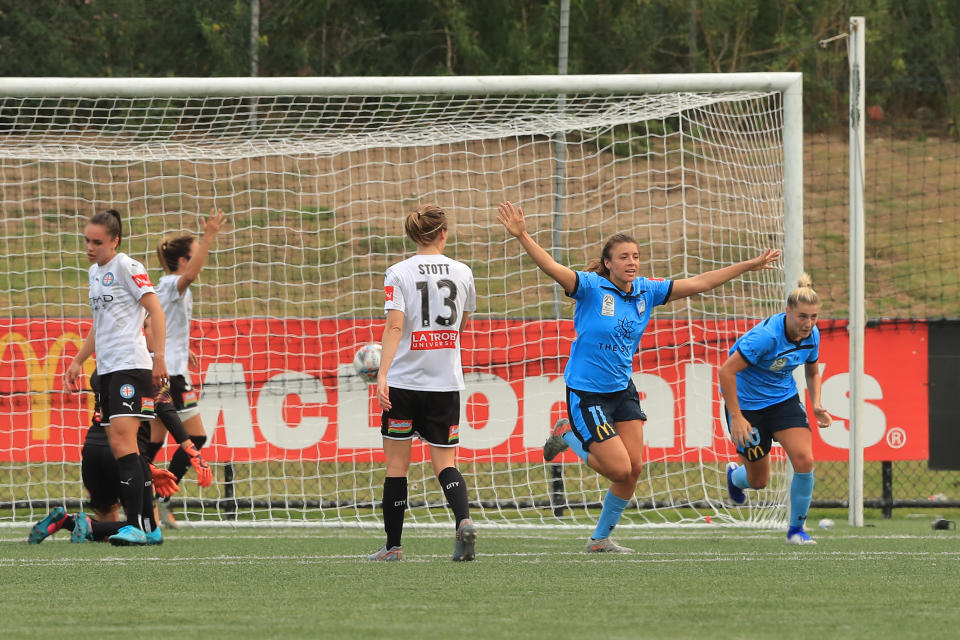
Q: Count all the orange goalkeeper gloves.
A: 2